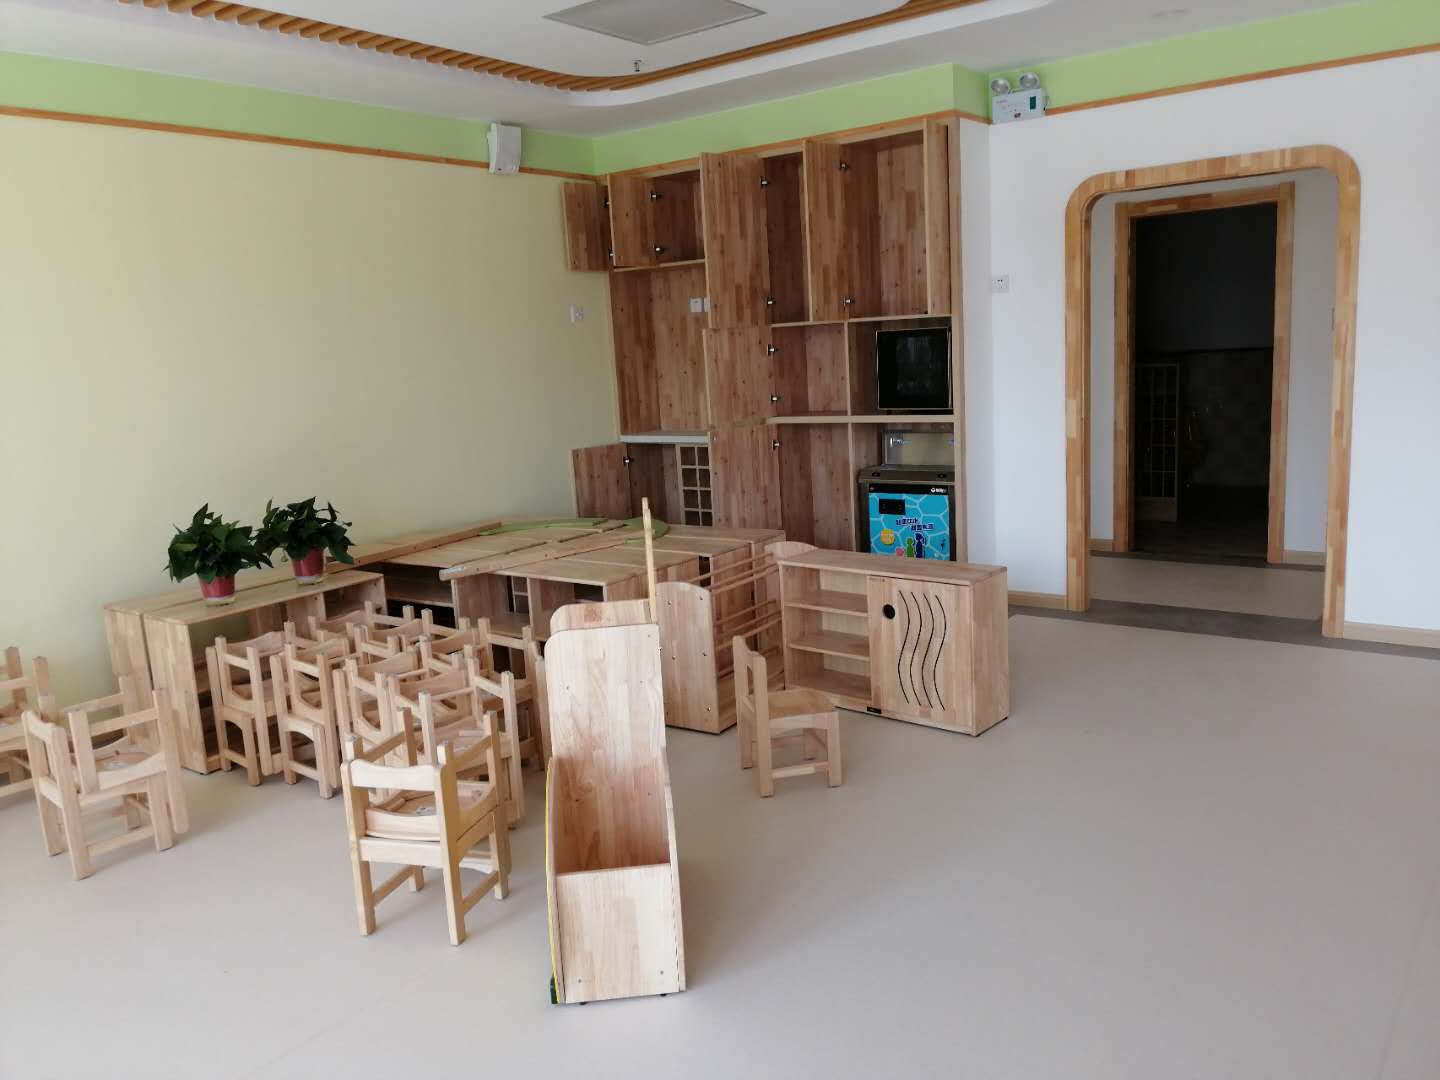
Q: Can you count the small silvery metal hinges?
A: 12